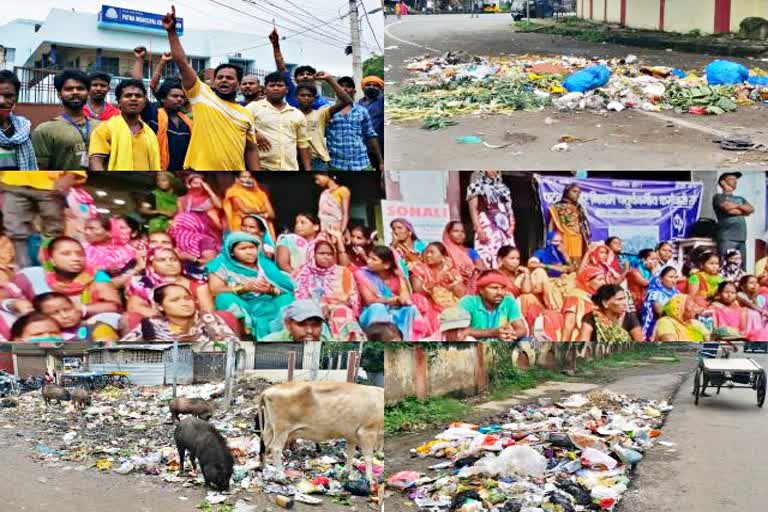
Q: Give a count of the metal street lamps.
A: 1